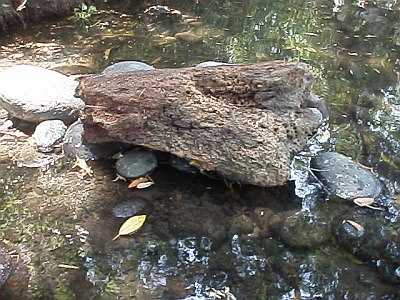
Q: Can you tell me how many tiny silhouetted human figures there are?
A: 0